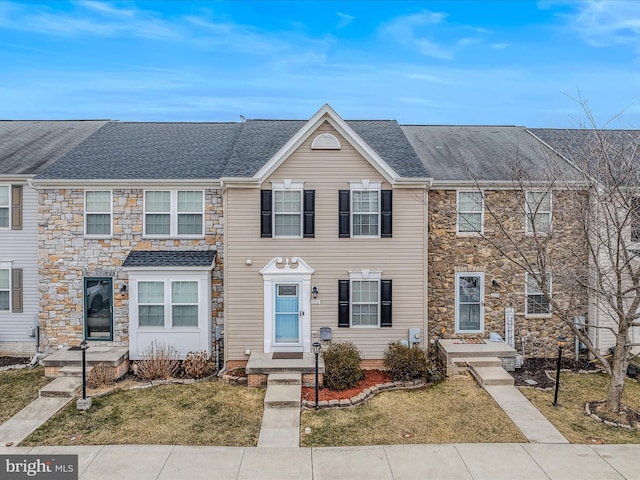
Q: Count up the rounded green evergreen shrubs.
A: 2